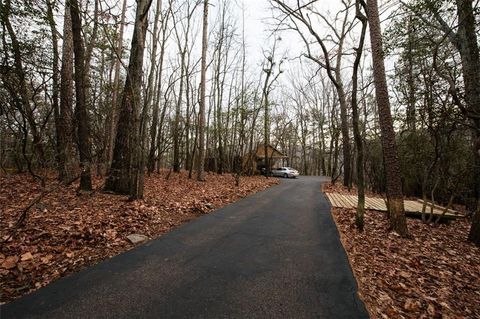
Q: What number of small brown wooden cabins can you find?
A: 1